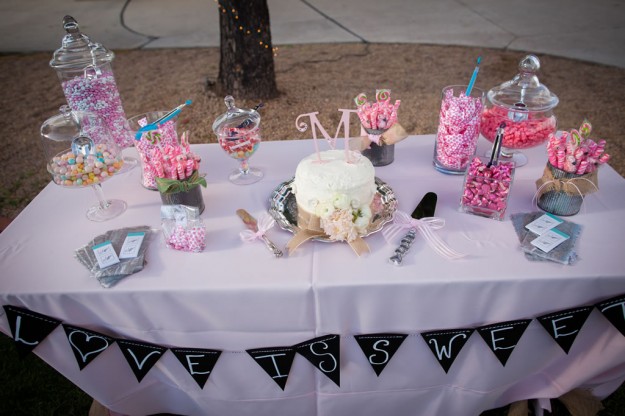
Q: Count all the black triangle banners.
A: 11